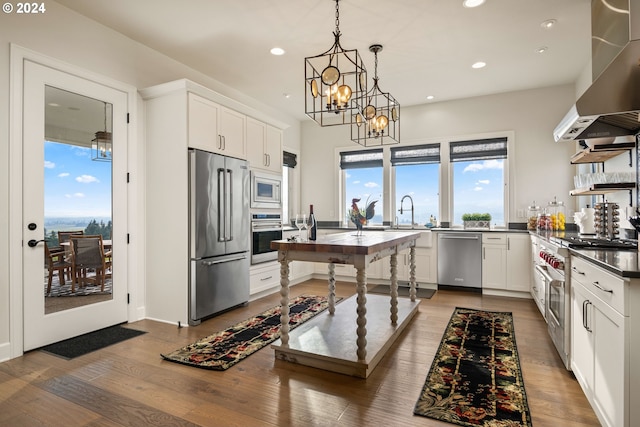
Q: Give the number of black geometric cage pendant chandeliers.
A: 2